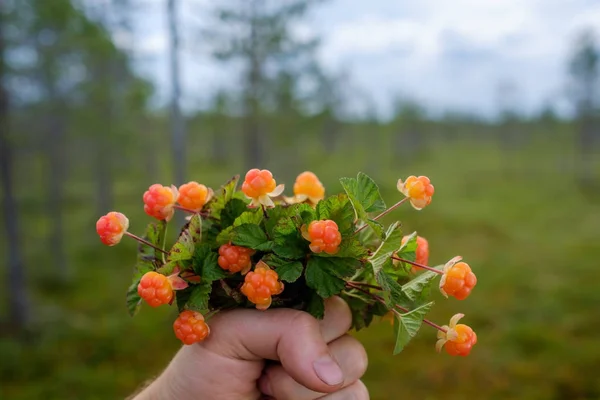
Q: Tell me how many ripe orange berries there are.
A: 14